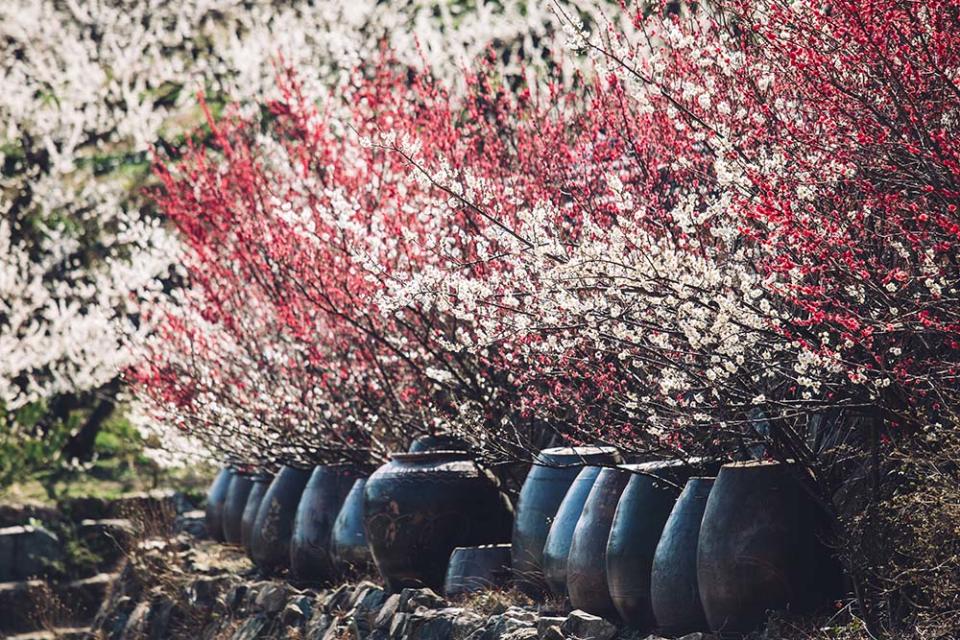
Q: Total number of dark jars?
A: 15